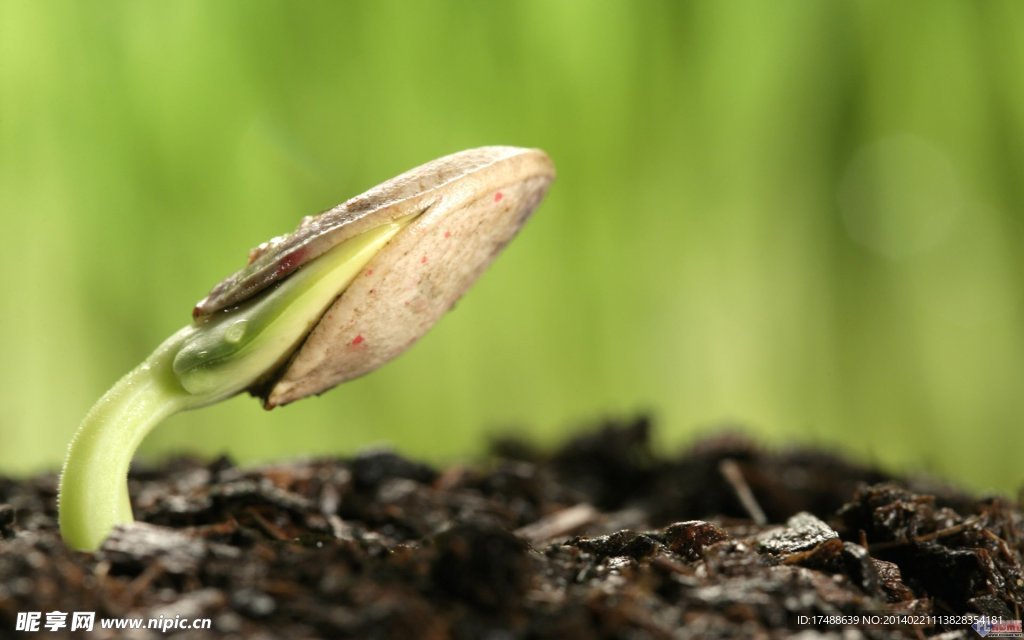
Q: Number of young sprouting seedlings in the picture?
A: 1